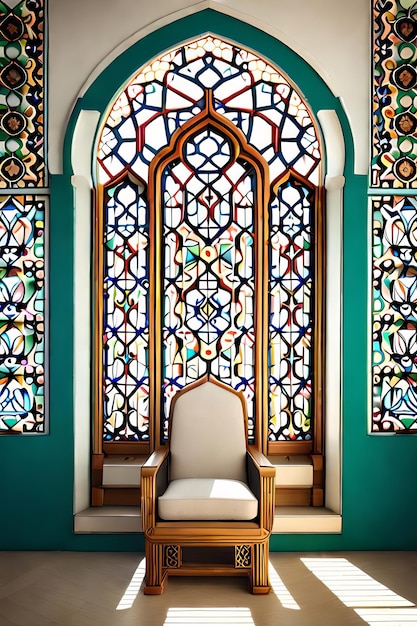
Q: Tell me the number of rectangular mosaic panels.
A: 4